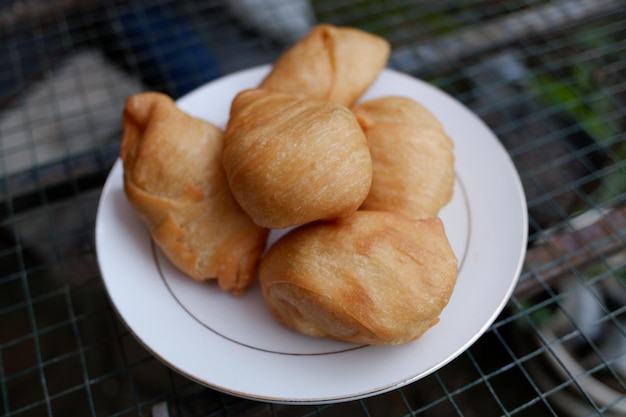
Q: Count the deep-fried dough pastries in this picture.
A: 5